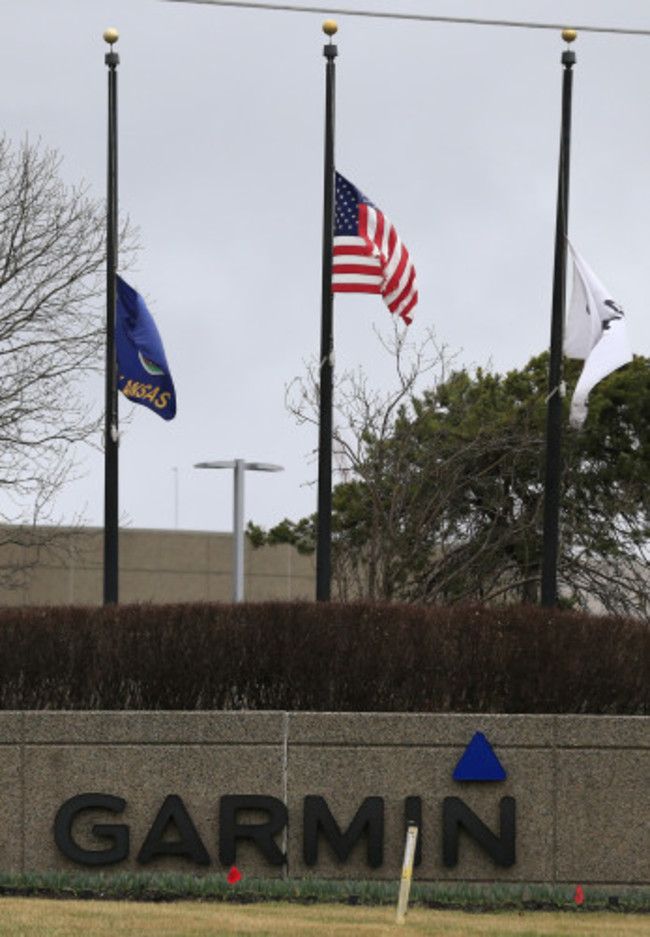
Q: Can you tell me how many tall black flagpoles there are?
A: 3